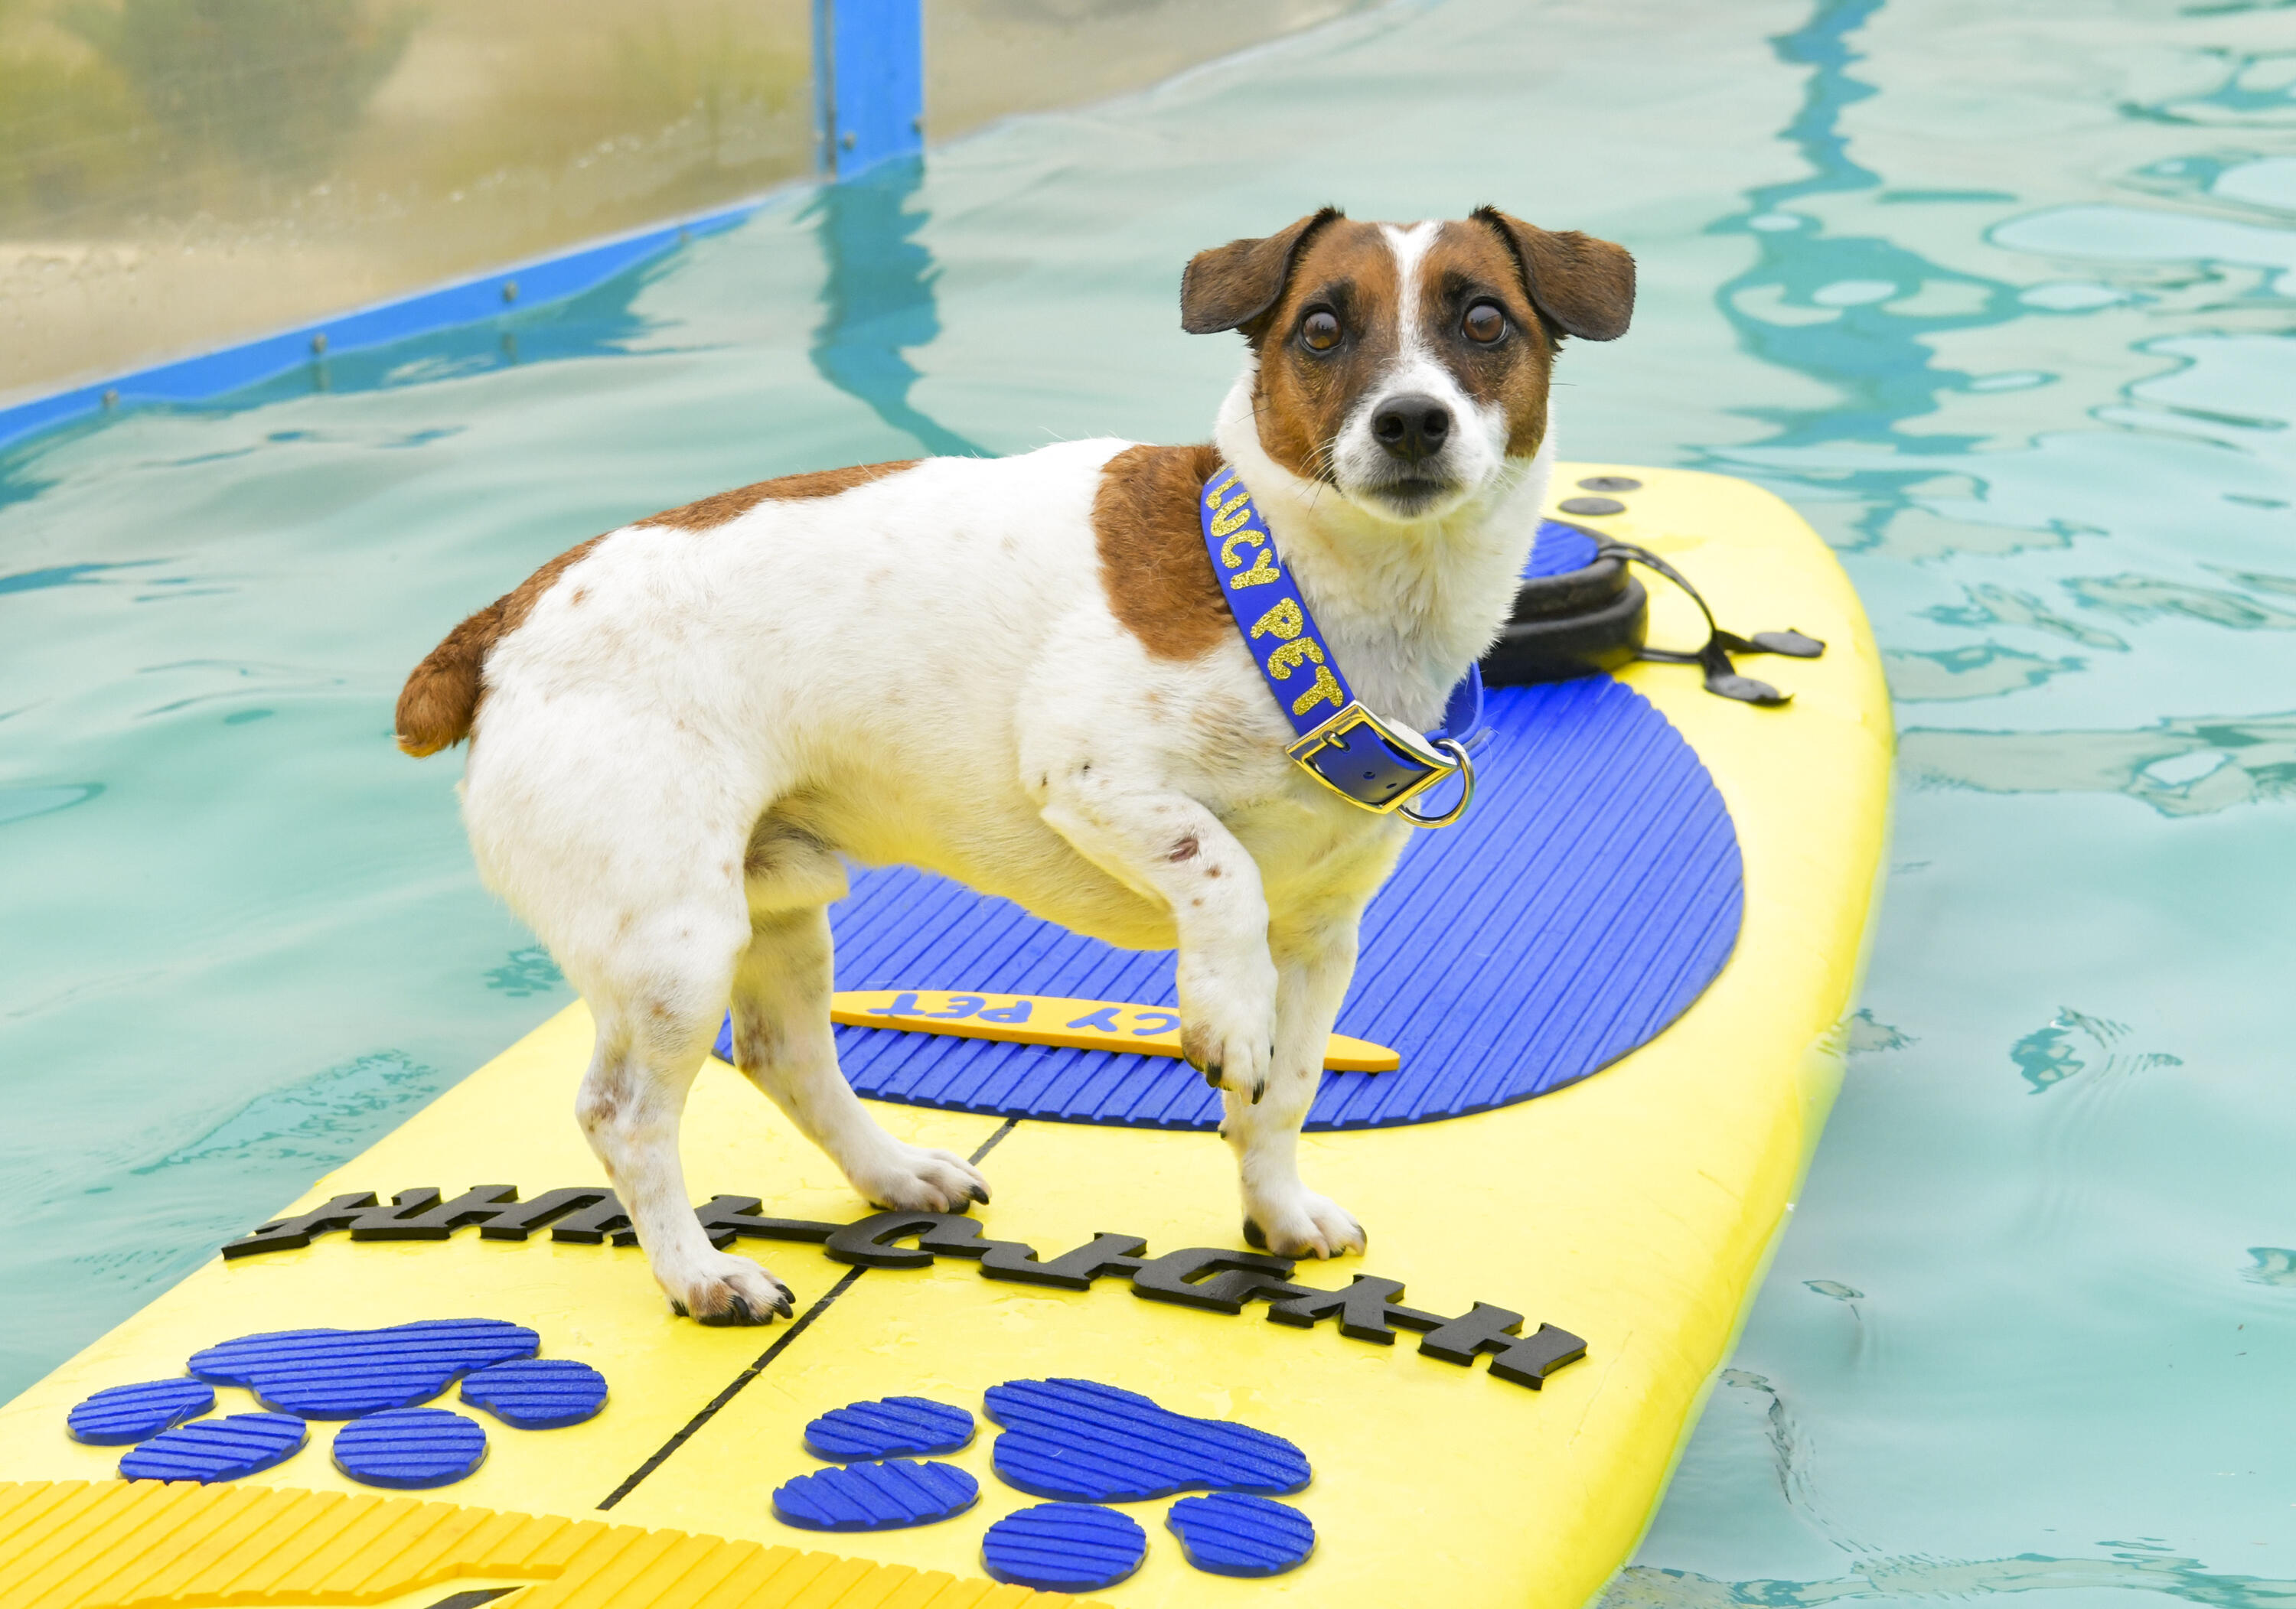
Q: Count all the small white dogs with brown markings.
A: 1